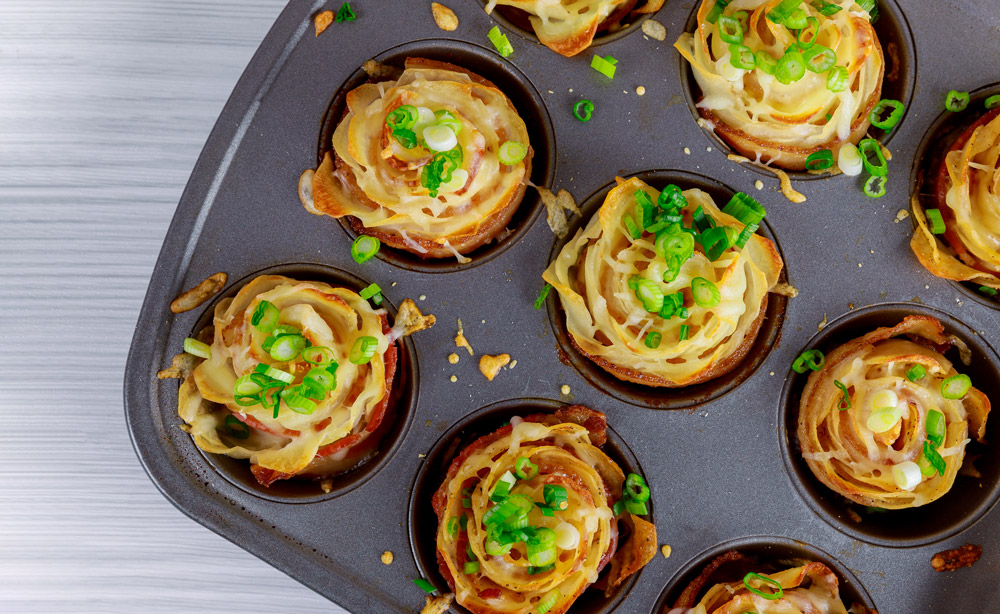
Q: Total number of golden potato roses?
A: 9